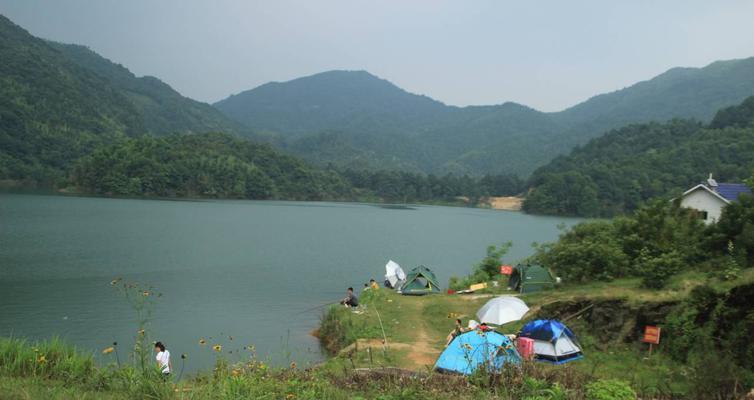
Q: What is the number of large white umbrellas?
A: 2